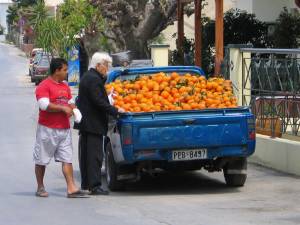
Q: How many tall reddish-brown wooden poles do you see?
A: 3